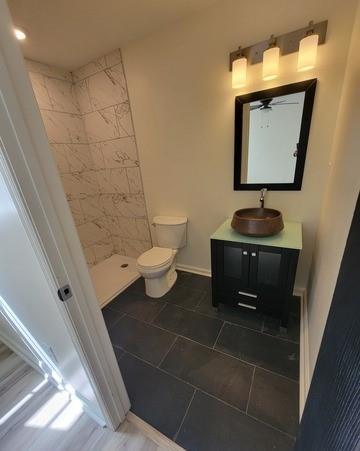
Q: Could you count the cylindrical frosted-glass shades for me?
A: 3